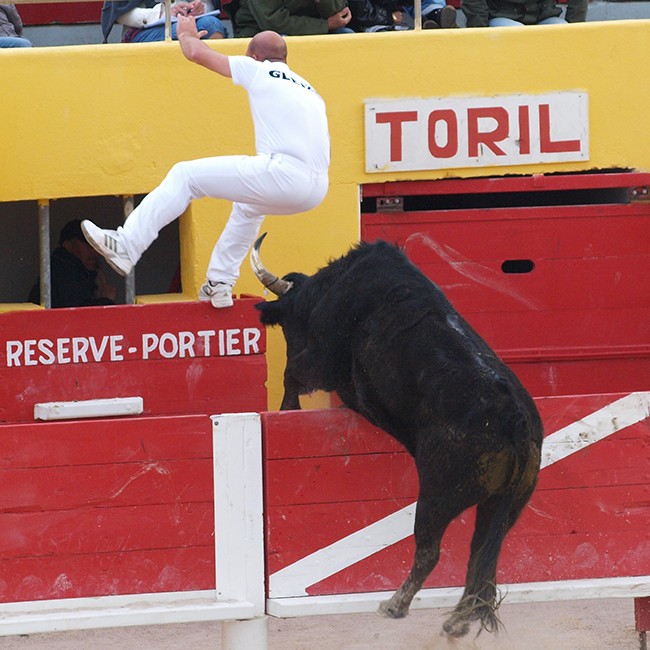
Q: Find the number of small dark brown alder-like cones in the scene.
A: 0